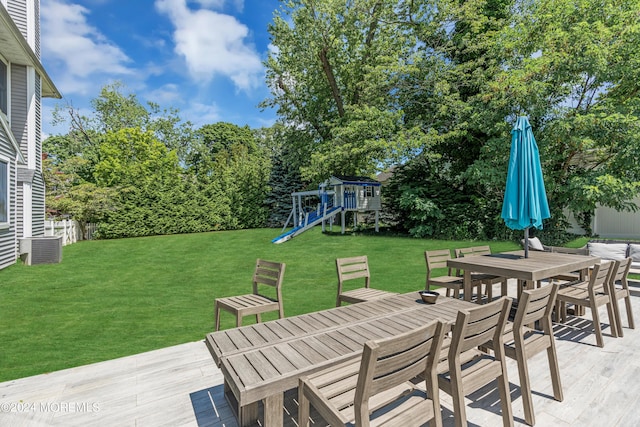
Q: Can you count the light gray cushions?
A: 3